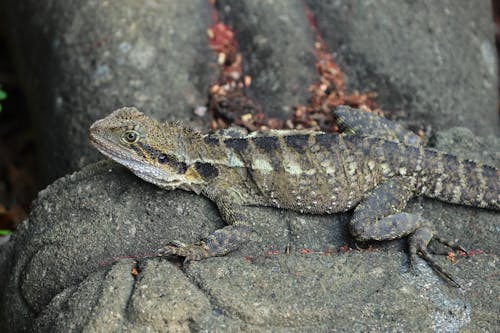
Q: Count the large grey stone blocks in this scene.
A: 2